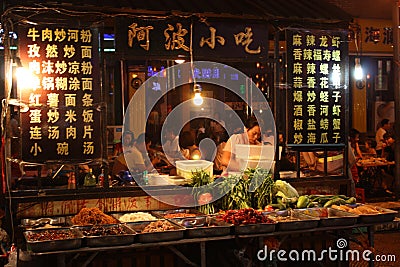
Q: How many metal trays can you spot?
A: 12